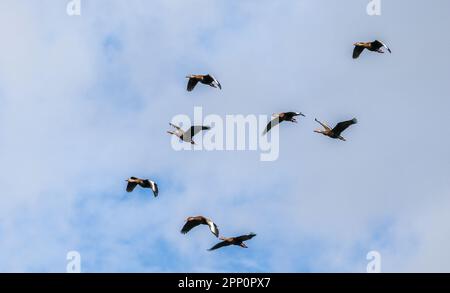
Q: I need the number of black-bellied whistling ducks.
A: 8